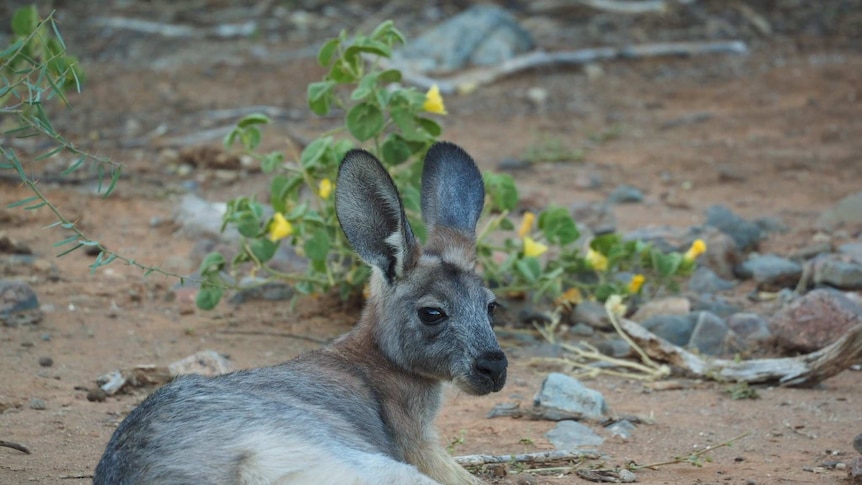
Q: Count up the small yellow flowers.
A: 8